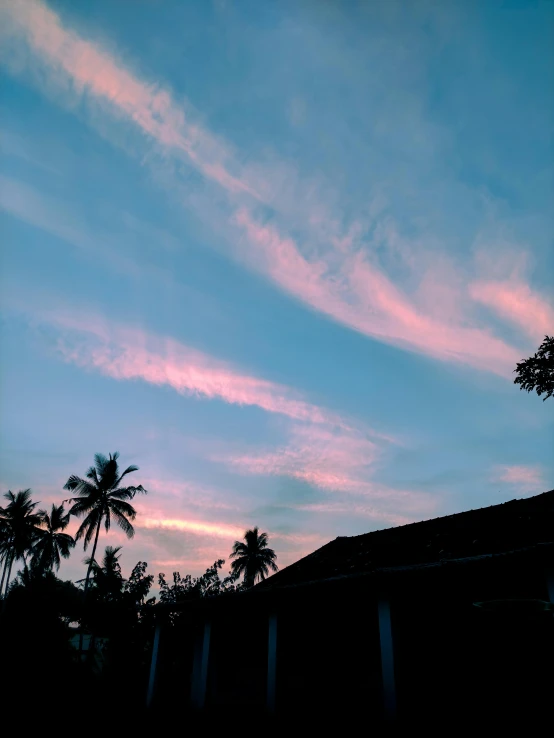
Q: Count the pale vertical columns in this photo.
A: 4